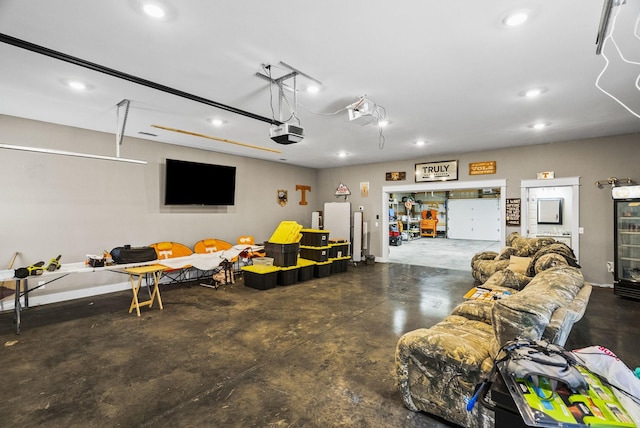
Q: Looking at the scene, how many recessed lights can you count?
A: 10